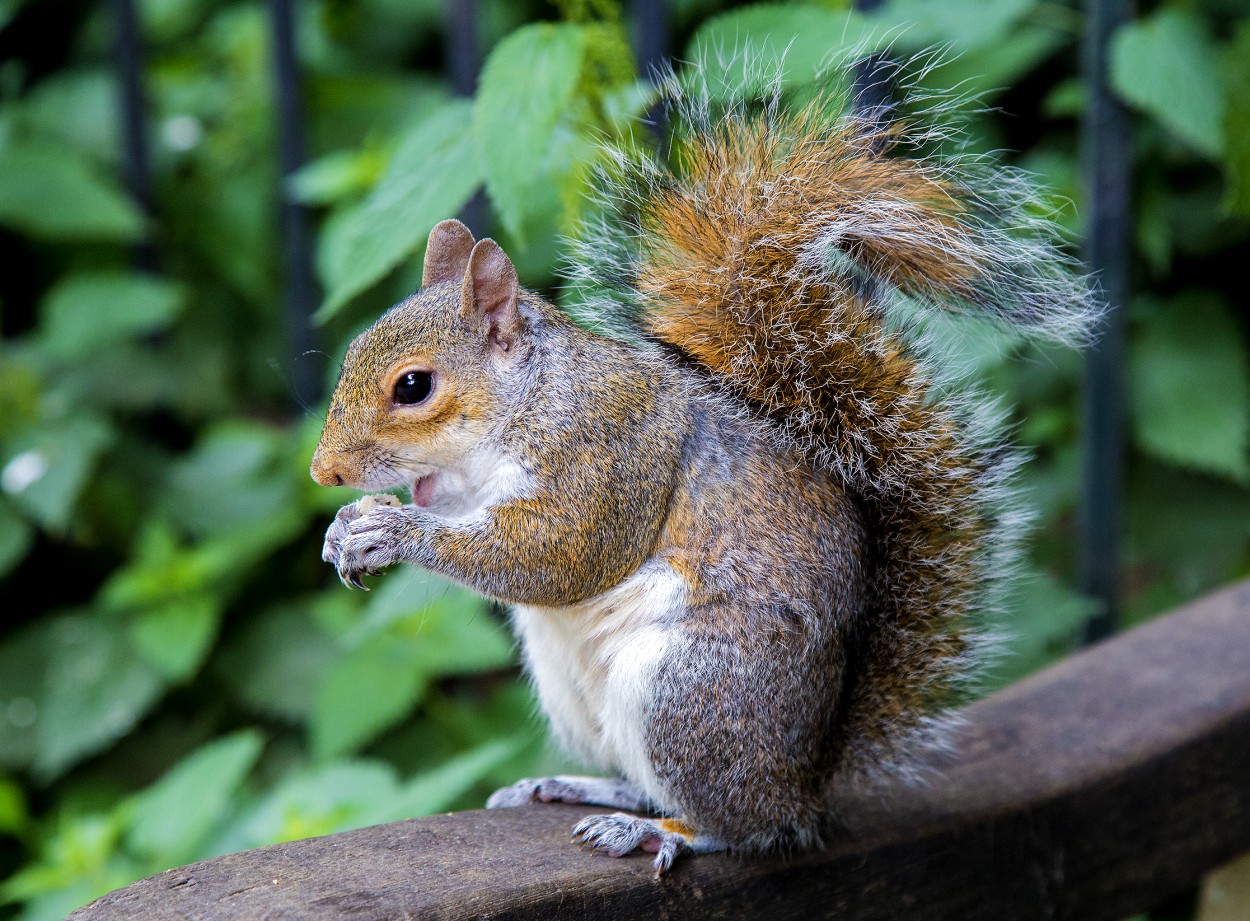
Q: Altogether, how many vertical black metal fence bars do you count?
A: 6